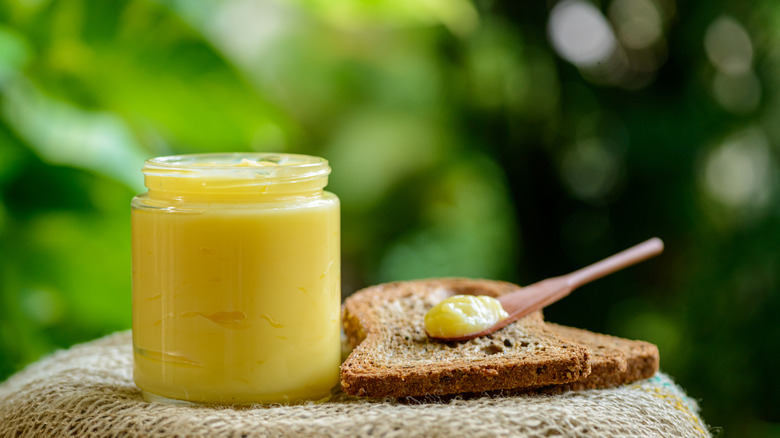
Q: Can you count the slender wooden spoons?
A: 1